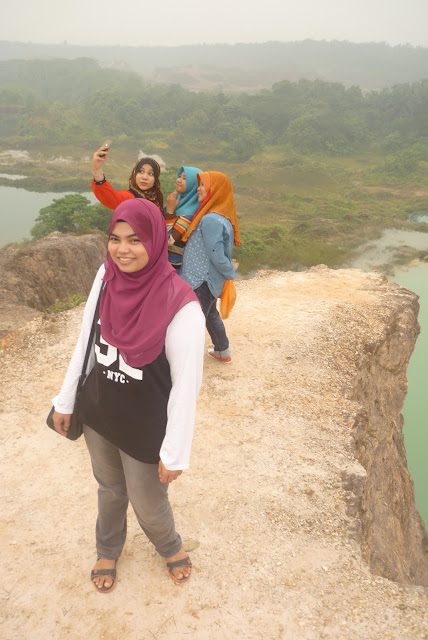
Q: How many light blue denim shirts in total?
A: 1